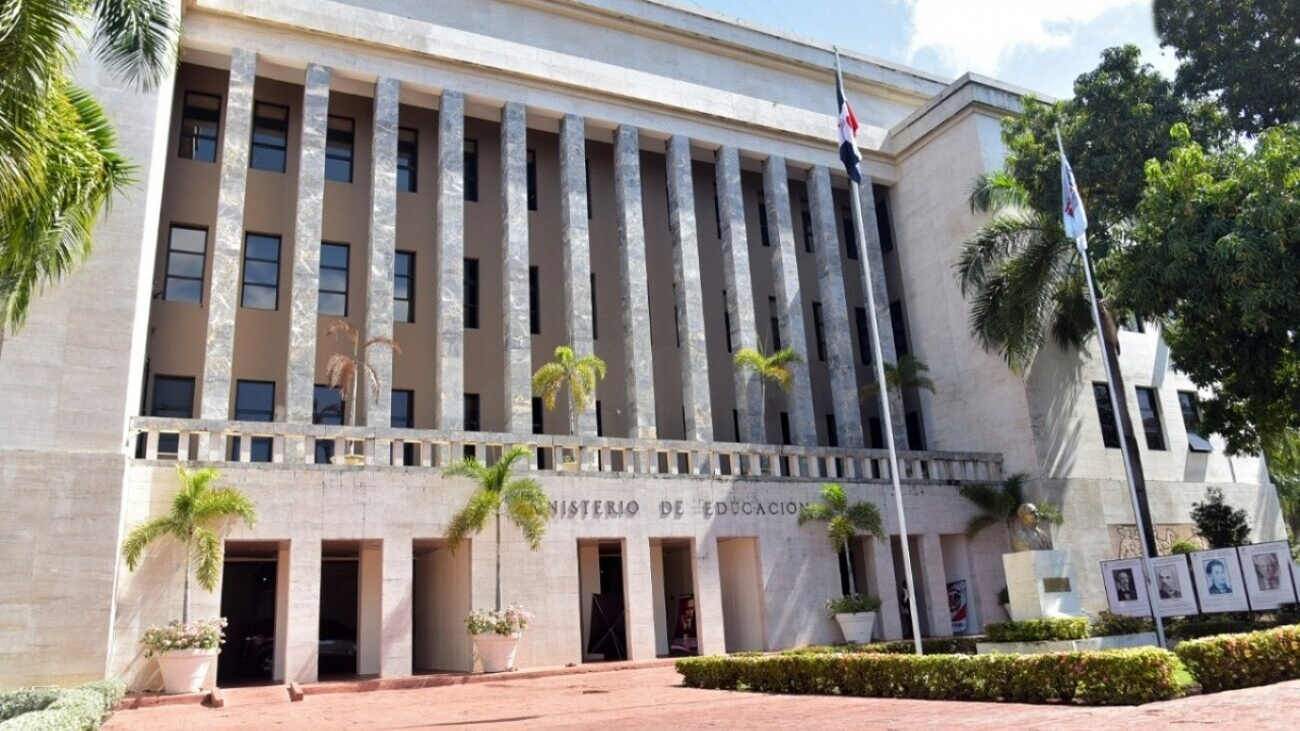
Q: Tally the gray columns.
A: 12